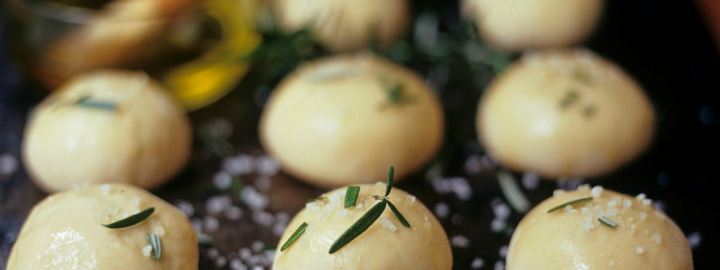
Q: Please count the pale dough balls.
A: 8